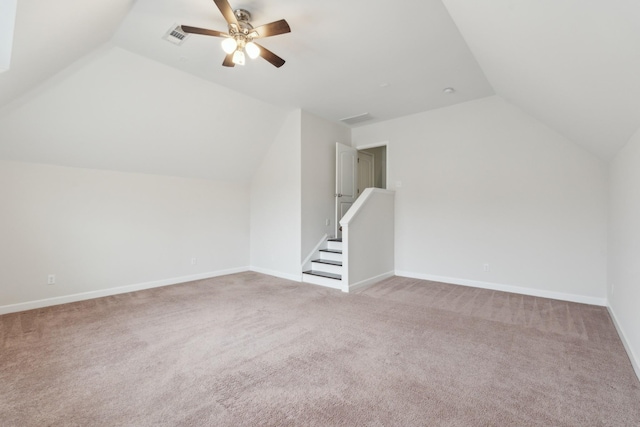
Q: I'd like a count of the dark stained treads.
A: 4